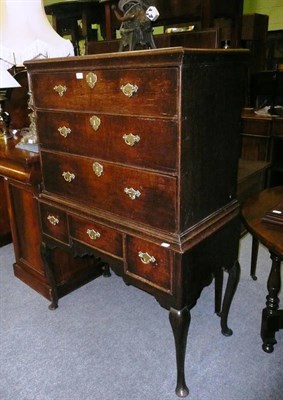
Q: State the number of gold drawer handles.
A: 9